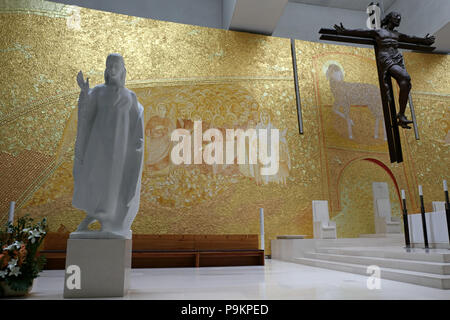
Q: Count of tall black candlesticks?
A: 3